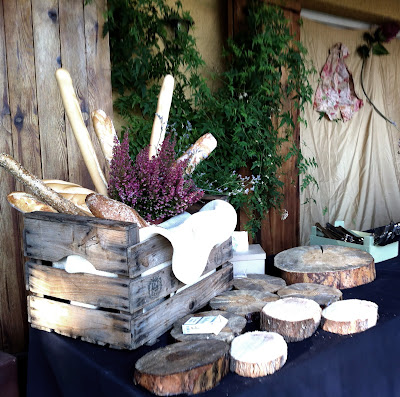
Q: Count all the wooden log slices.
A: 9